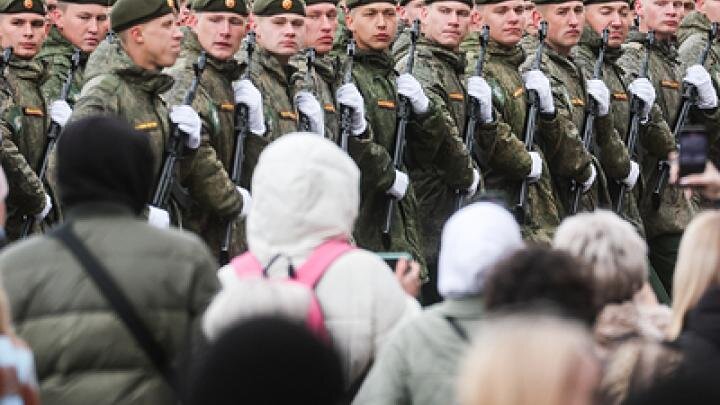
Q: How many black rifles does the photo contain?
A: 12